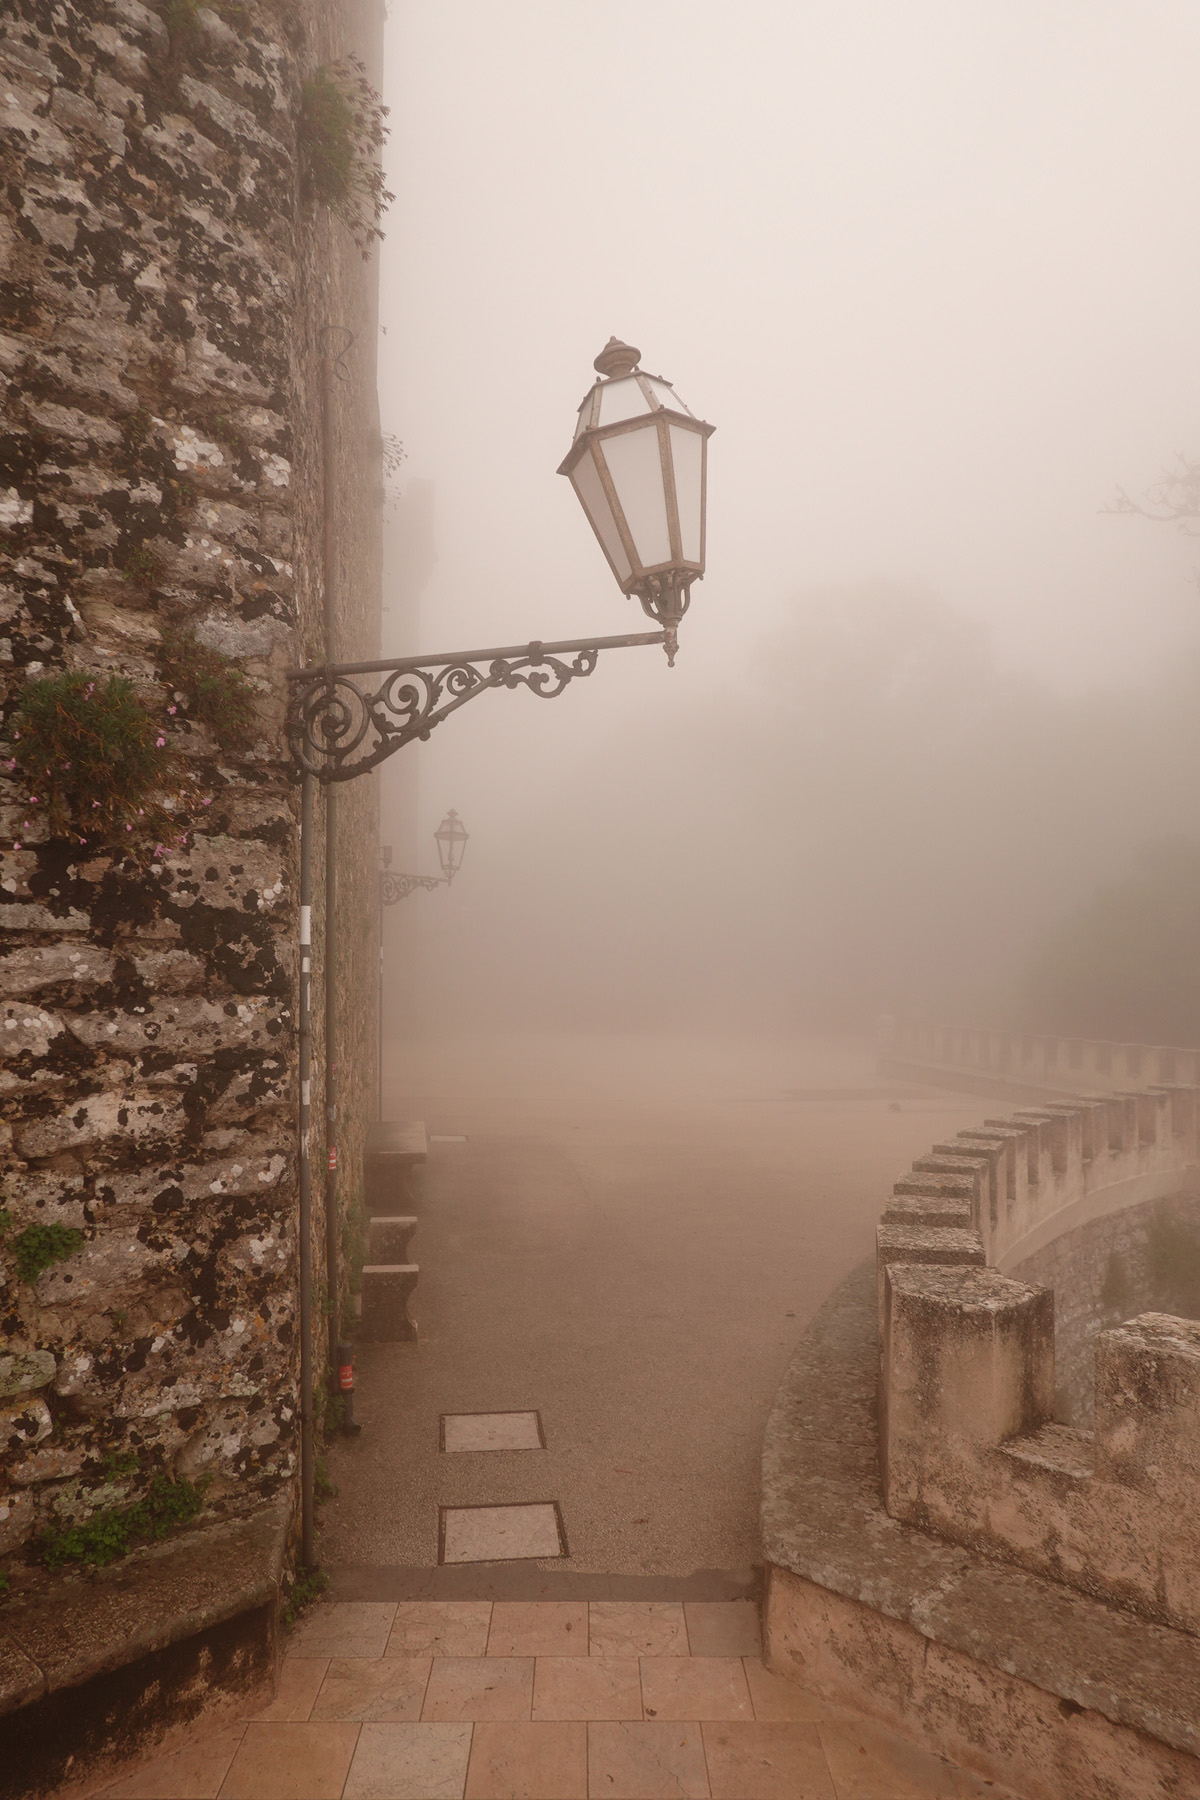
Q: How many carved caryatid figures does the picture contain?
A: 0